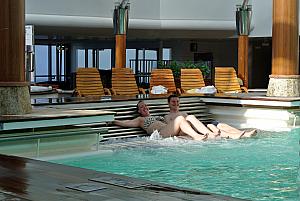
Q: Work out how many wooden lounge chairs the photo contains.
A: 5